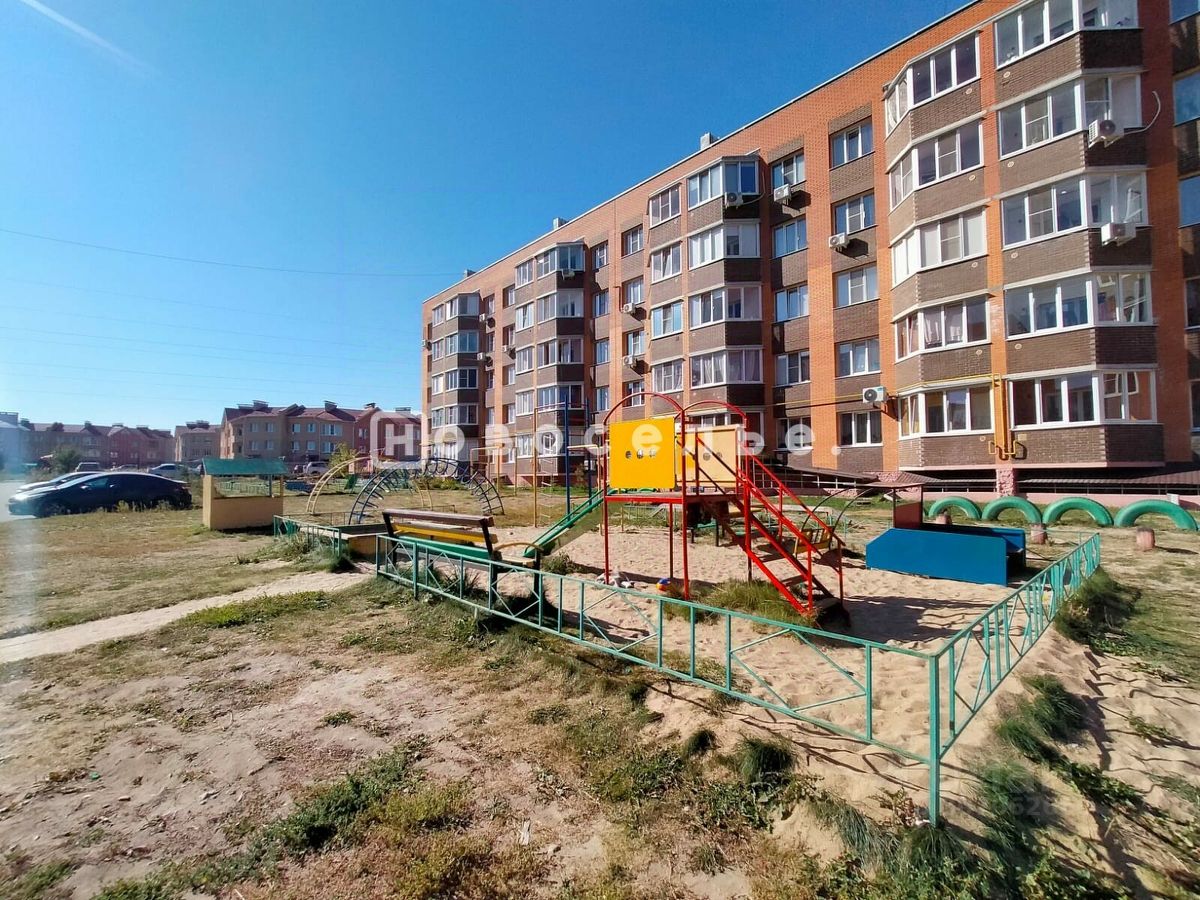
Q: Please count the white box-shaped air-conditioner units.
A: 13